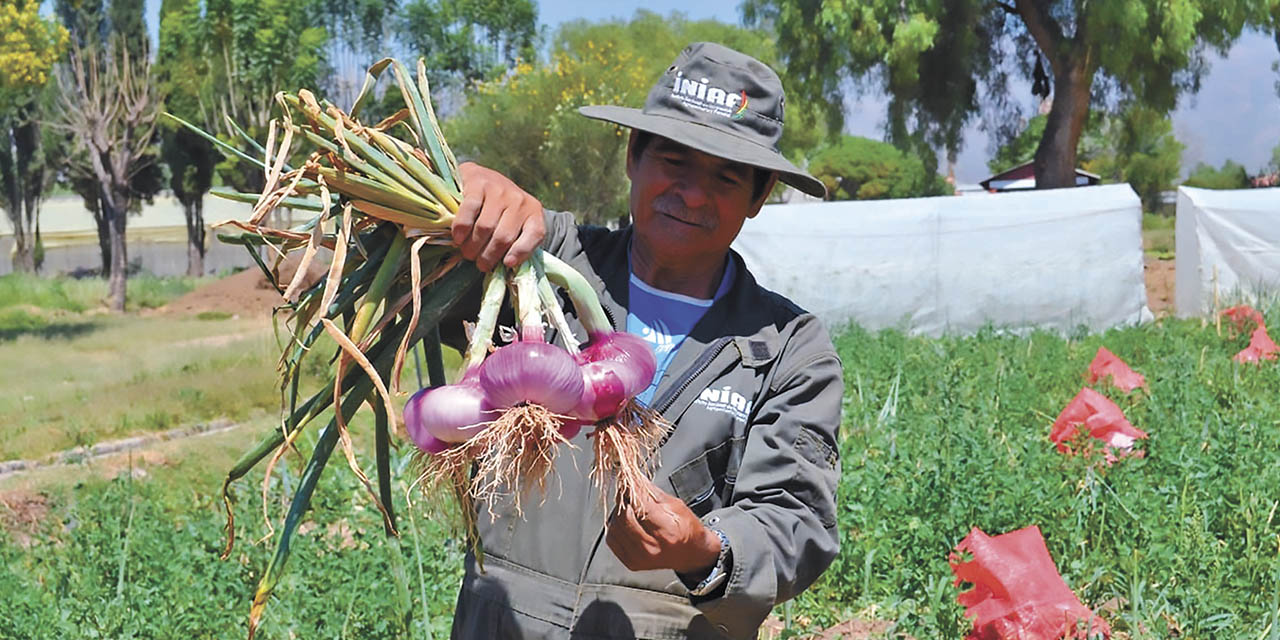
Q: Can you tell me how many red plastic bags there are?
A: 5